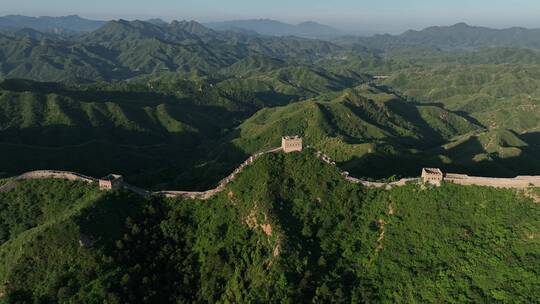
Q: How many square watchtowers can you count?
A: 3